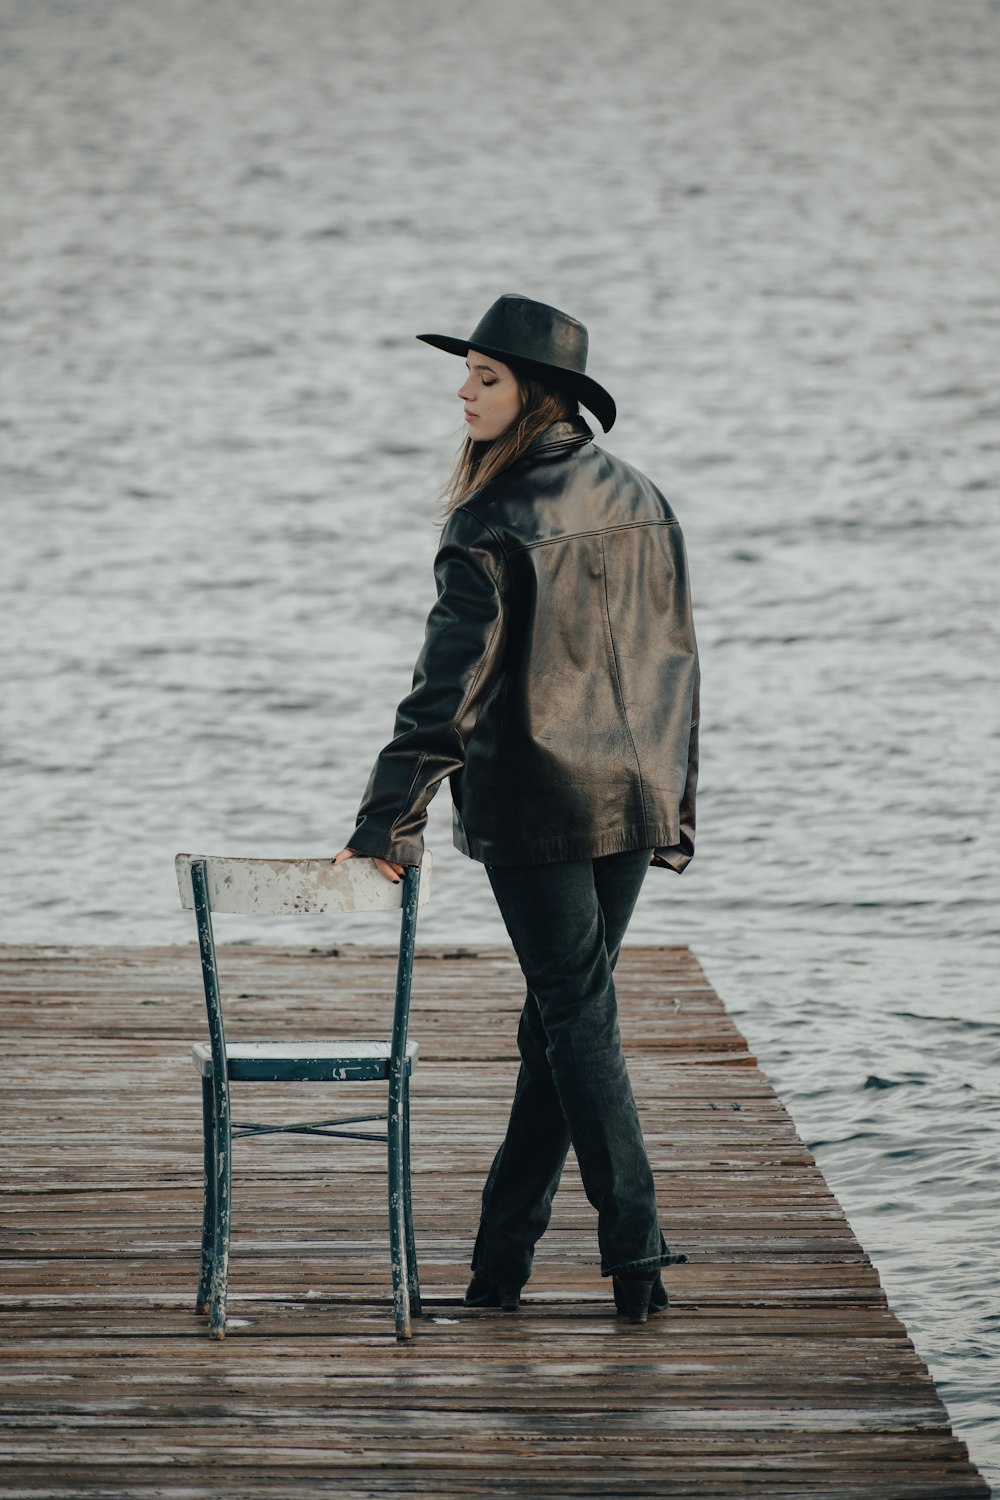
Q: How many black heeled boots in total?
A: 2